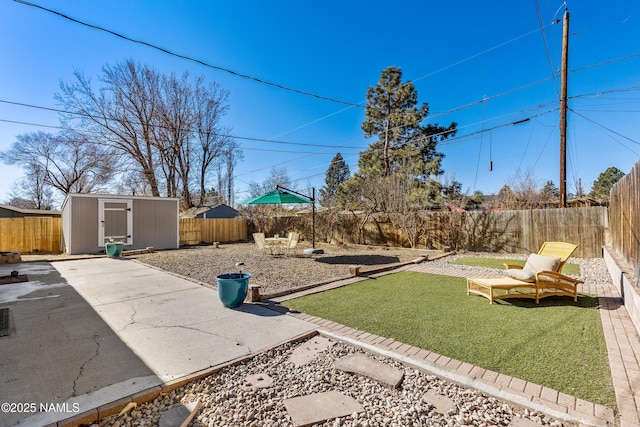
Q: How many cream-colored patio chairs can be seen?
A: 2